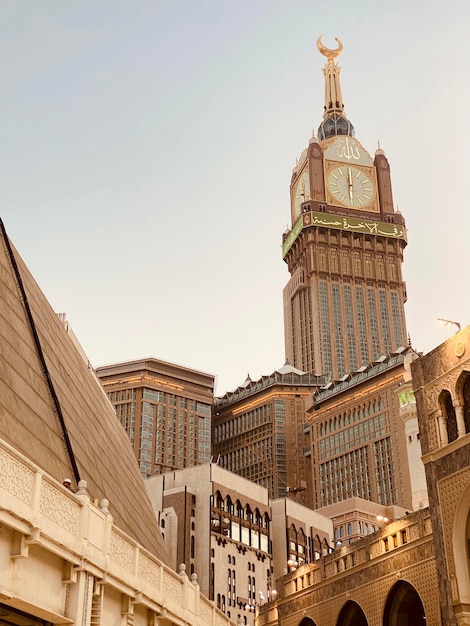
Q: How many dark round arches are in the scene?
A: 3